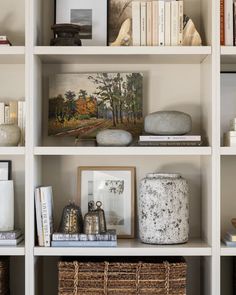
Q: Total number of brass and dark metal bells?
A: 3